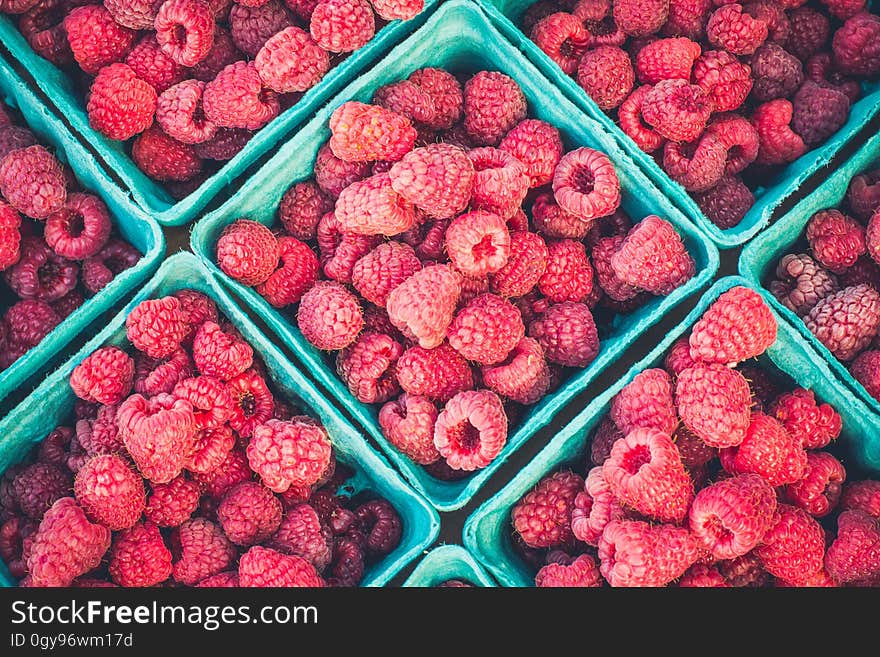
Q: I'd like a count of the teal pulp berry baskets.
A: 8